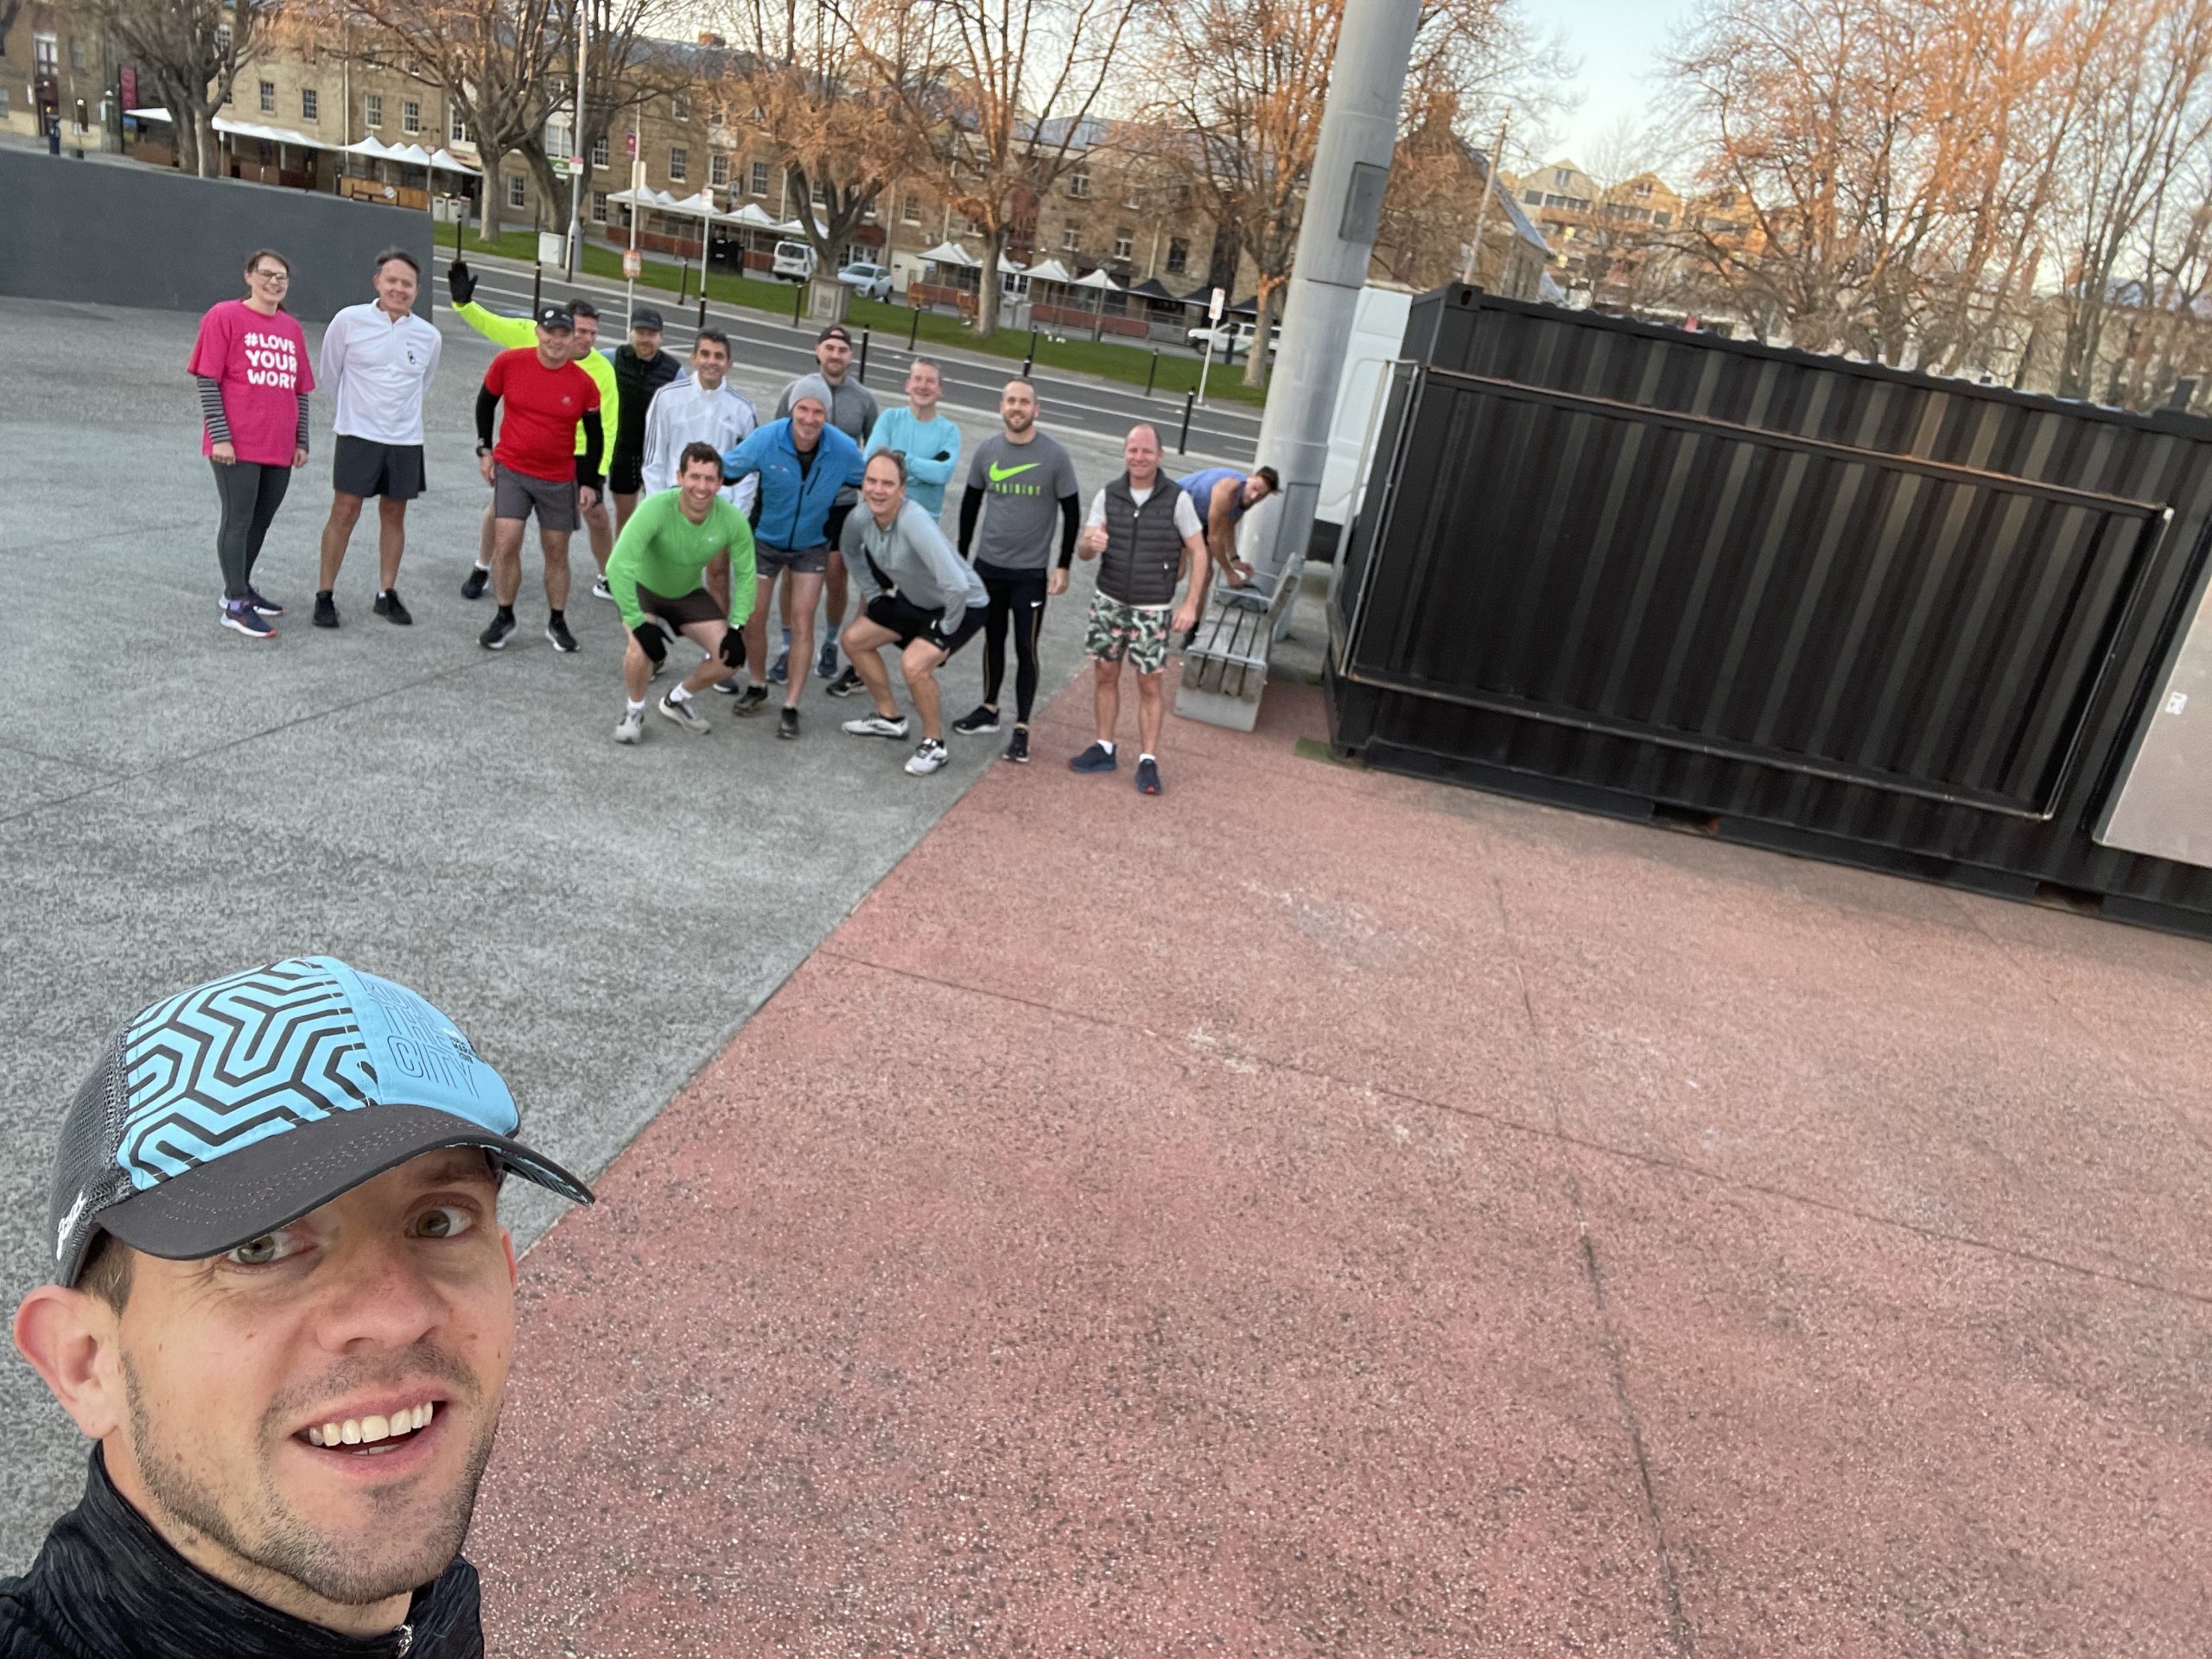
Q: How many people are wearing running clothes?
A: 15